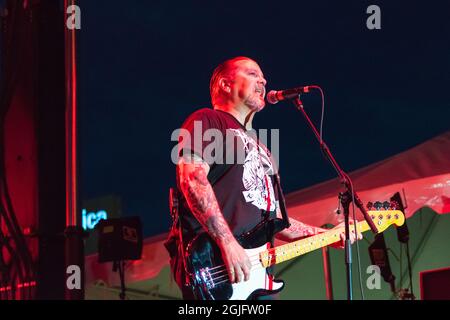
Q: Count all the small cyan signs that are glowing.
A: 1